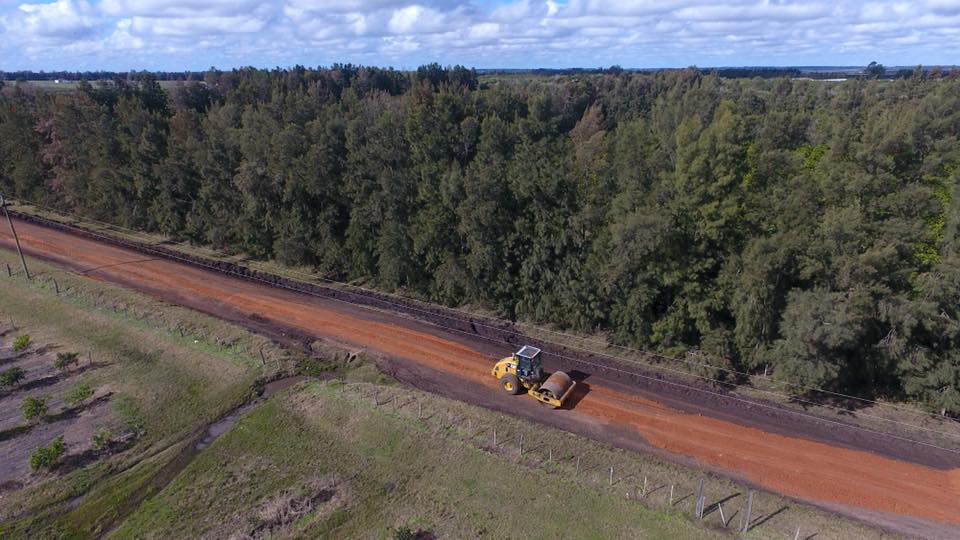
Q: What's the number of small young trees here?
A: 7